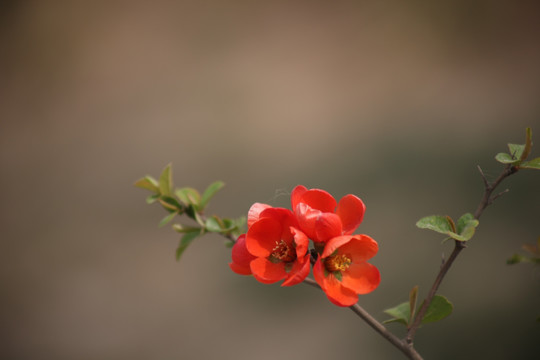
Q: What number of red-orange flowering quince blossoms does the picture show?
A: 4